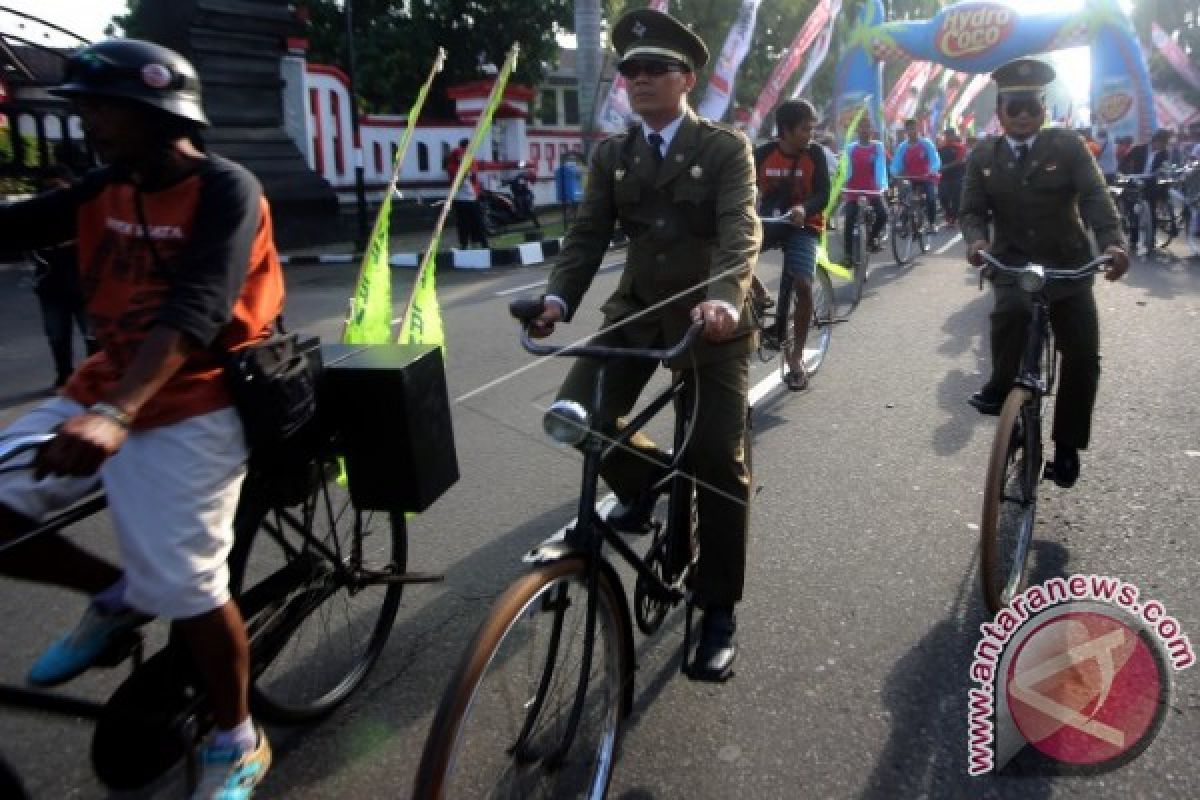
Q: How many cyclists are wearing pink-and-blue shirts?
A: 2